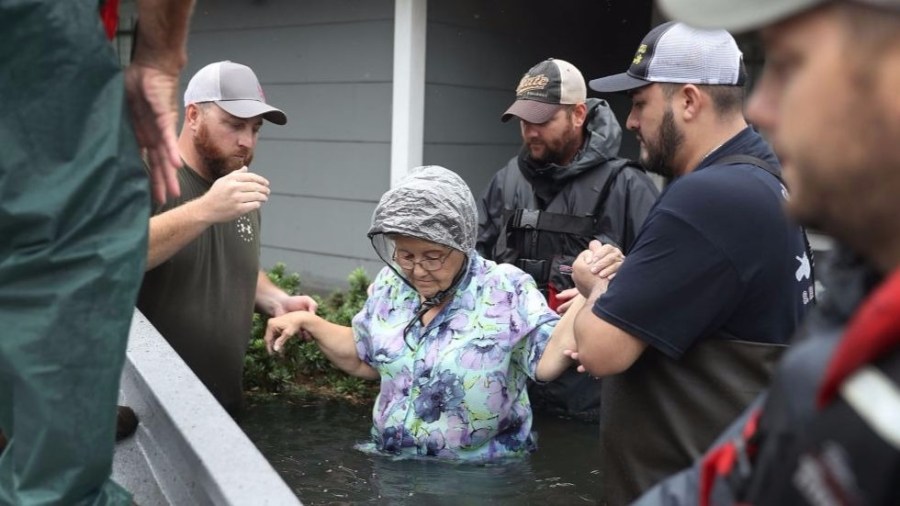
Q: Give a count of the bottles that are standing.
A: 0